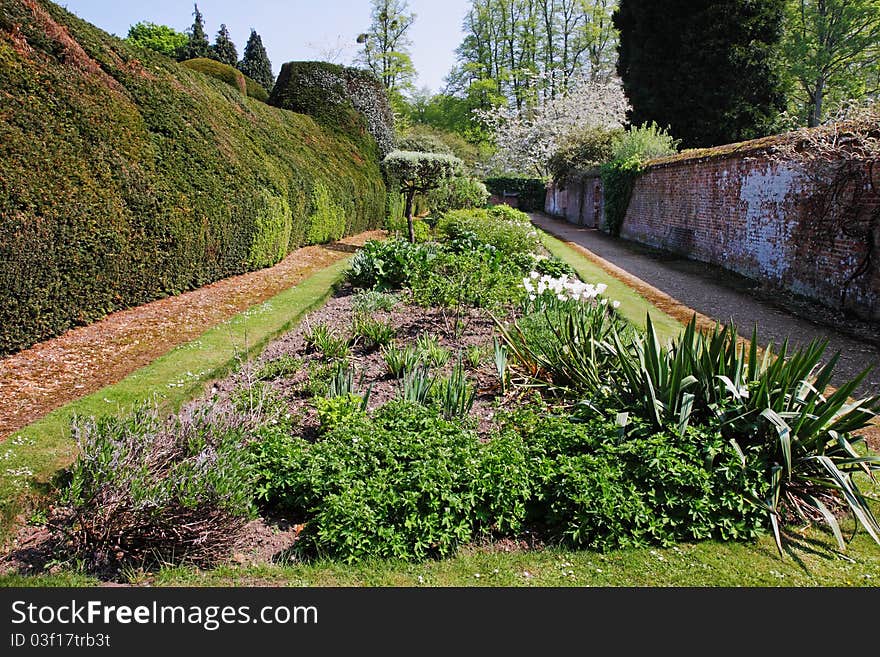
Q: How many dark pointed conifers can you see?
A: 3